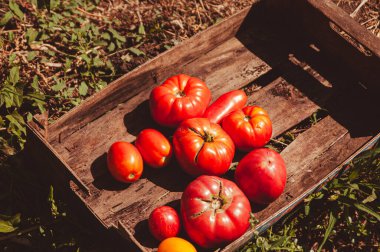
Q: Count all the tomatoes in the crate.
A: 10